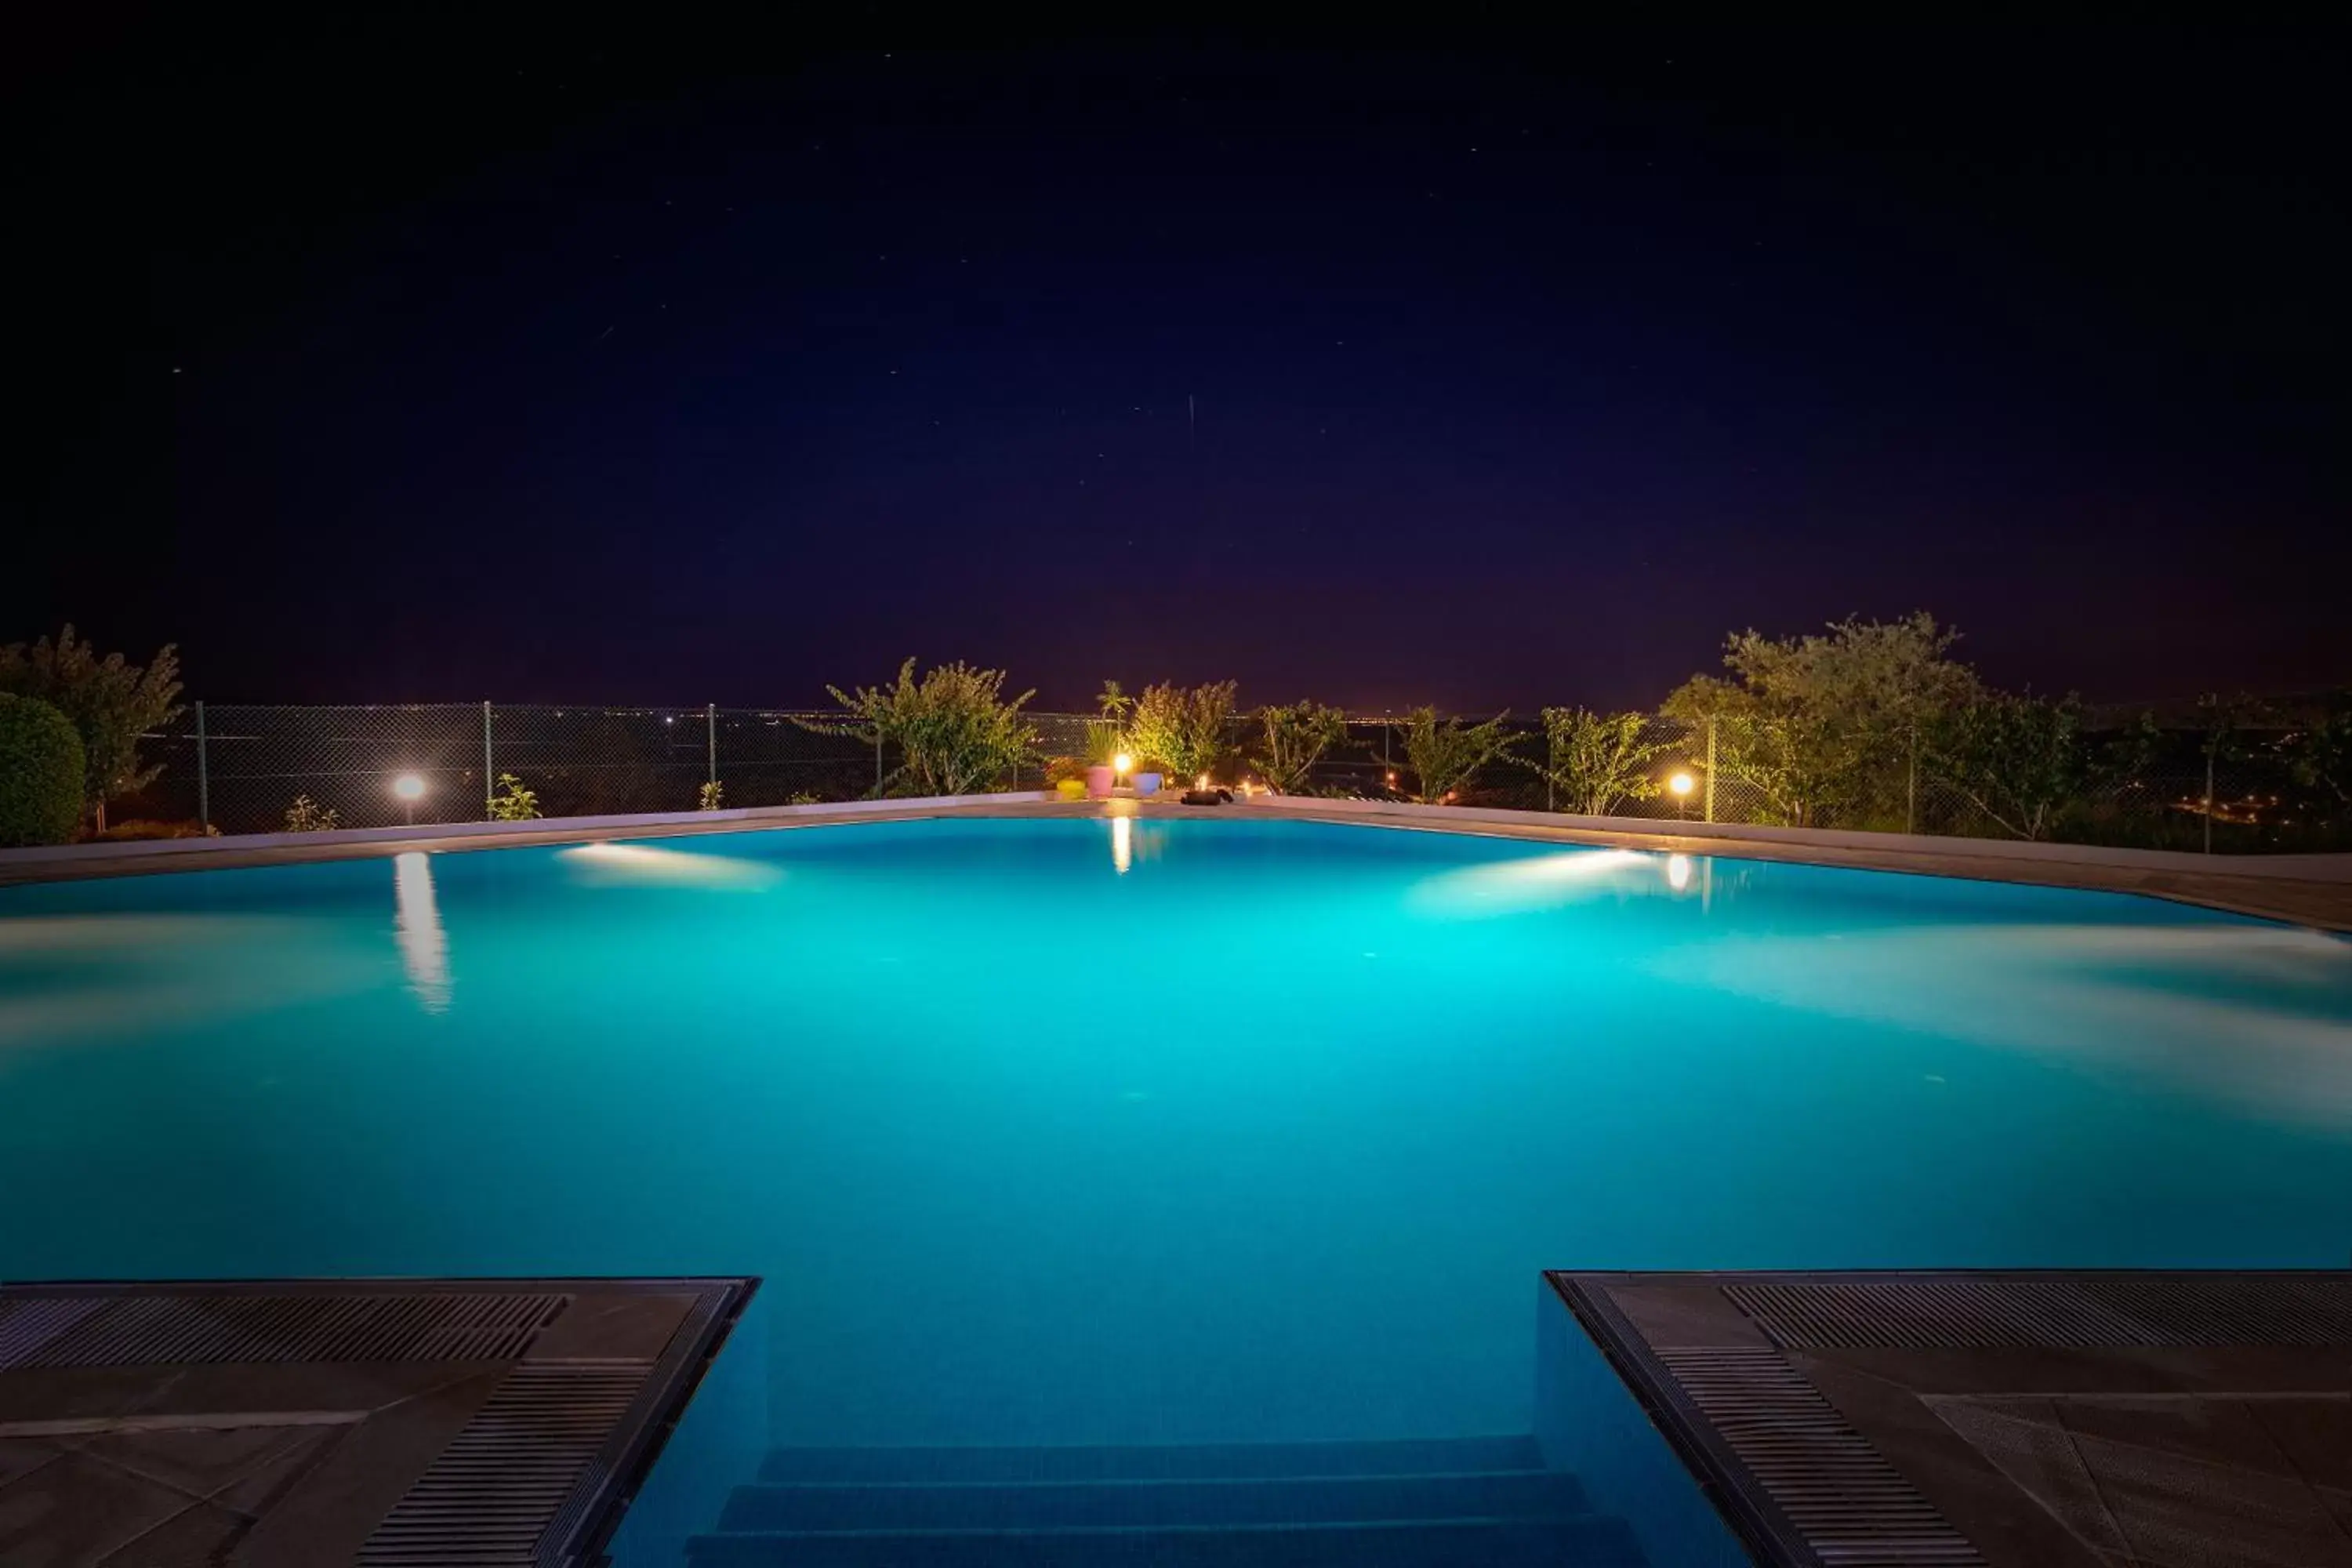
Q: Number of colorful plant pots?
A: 3